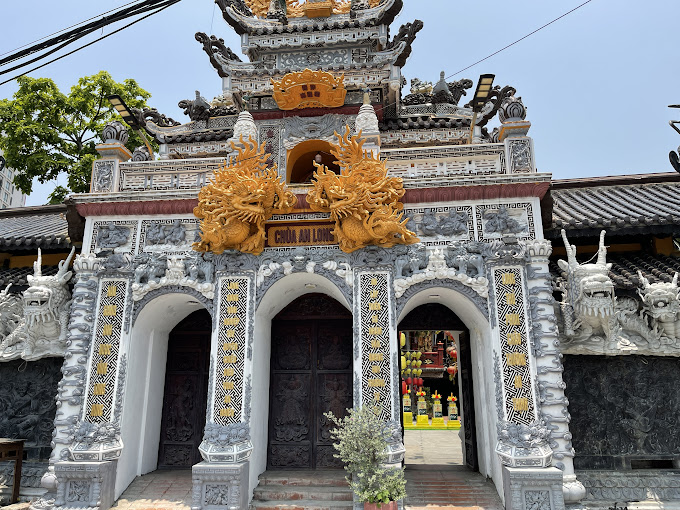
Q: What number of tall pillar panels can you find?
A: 4